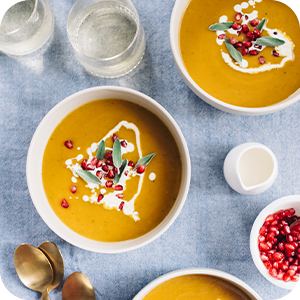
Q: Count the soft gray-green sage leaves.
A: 9